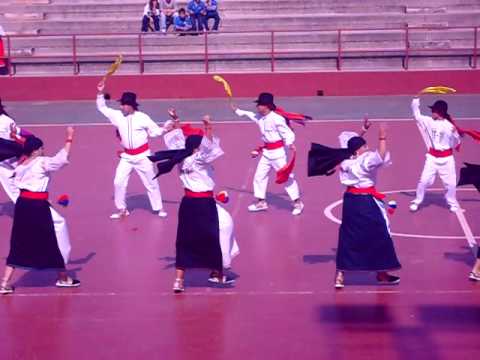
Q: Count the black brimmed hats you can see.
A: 3